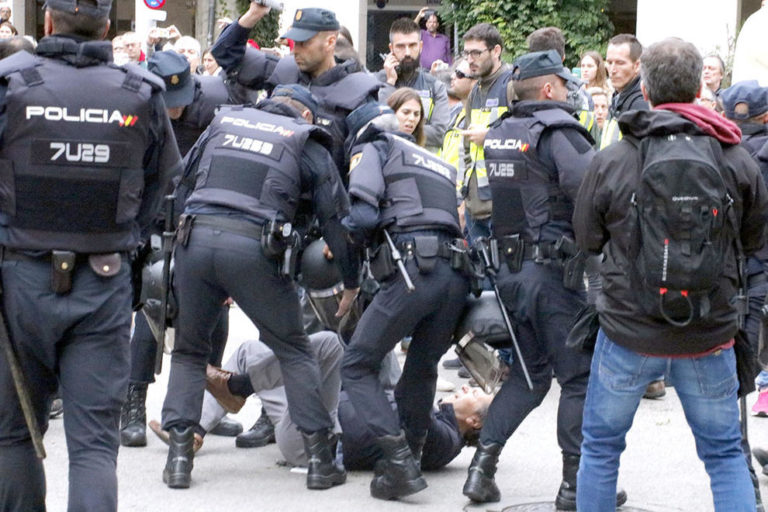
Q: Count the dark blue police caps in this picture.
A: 7